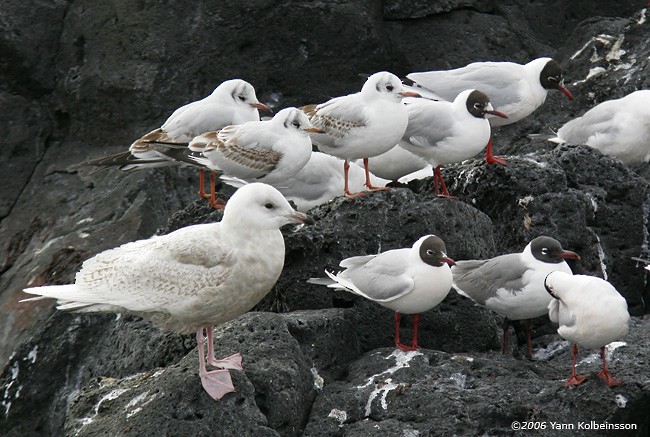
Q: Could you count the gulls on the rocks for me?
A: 12